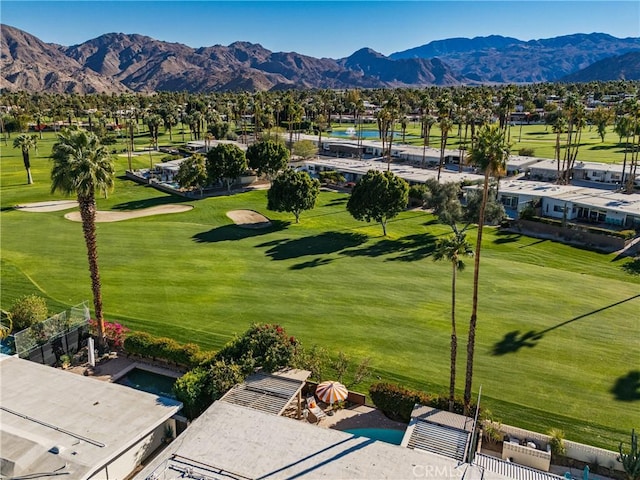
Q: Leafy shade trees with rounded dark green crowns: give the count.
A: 5